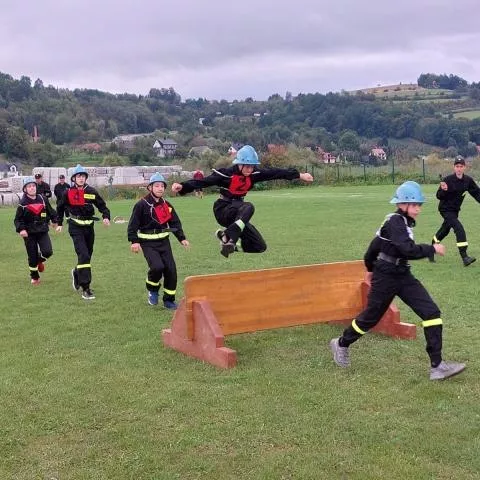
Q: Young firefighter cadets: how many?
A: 5